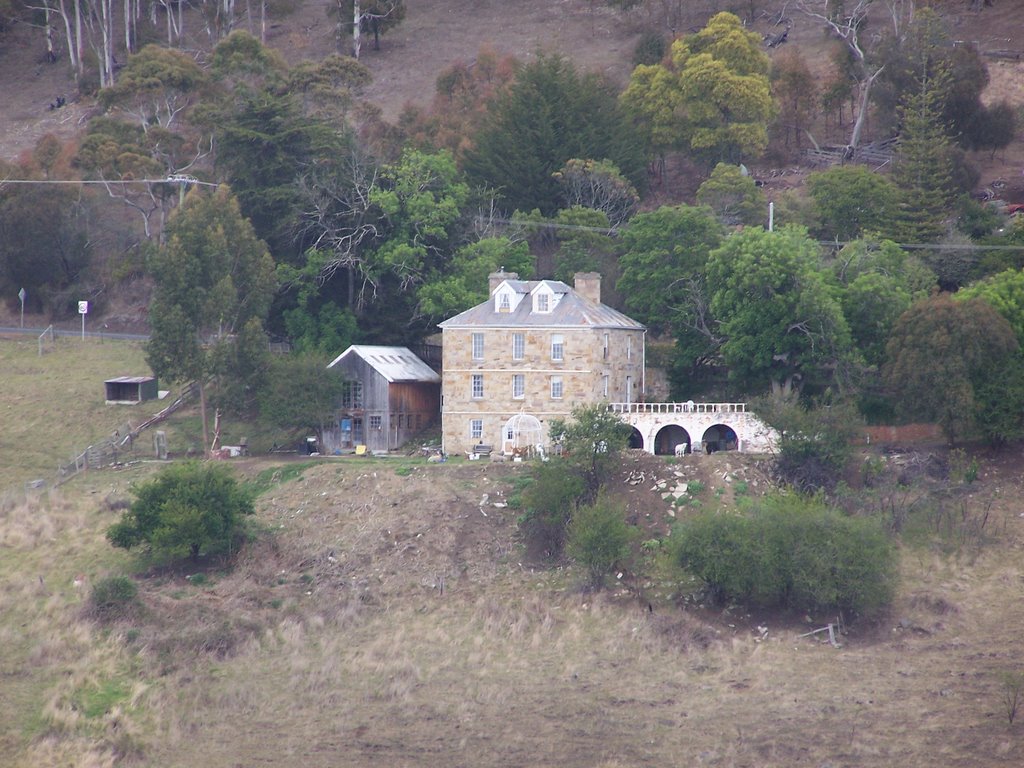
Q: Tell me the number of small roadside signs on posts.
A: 2